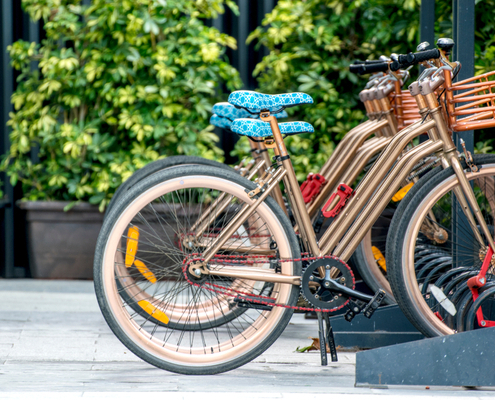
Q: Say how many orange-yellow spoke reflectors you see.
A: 5